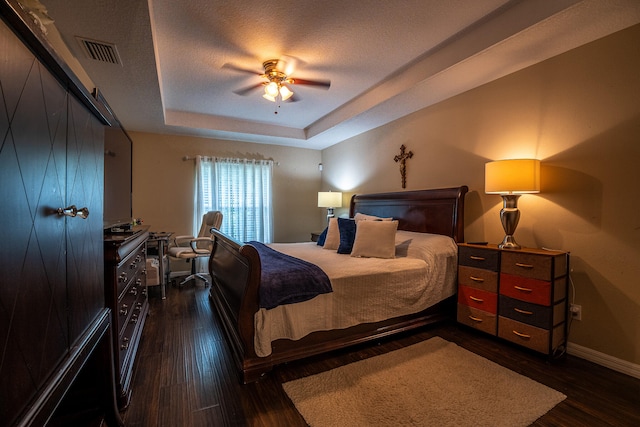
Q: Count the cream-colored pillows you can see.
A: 3